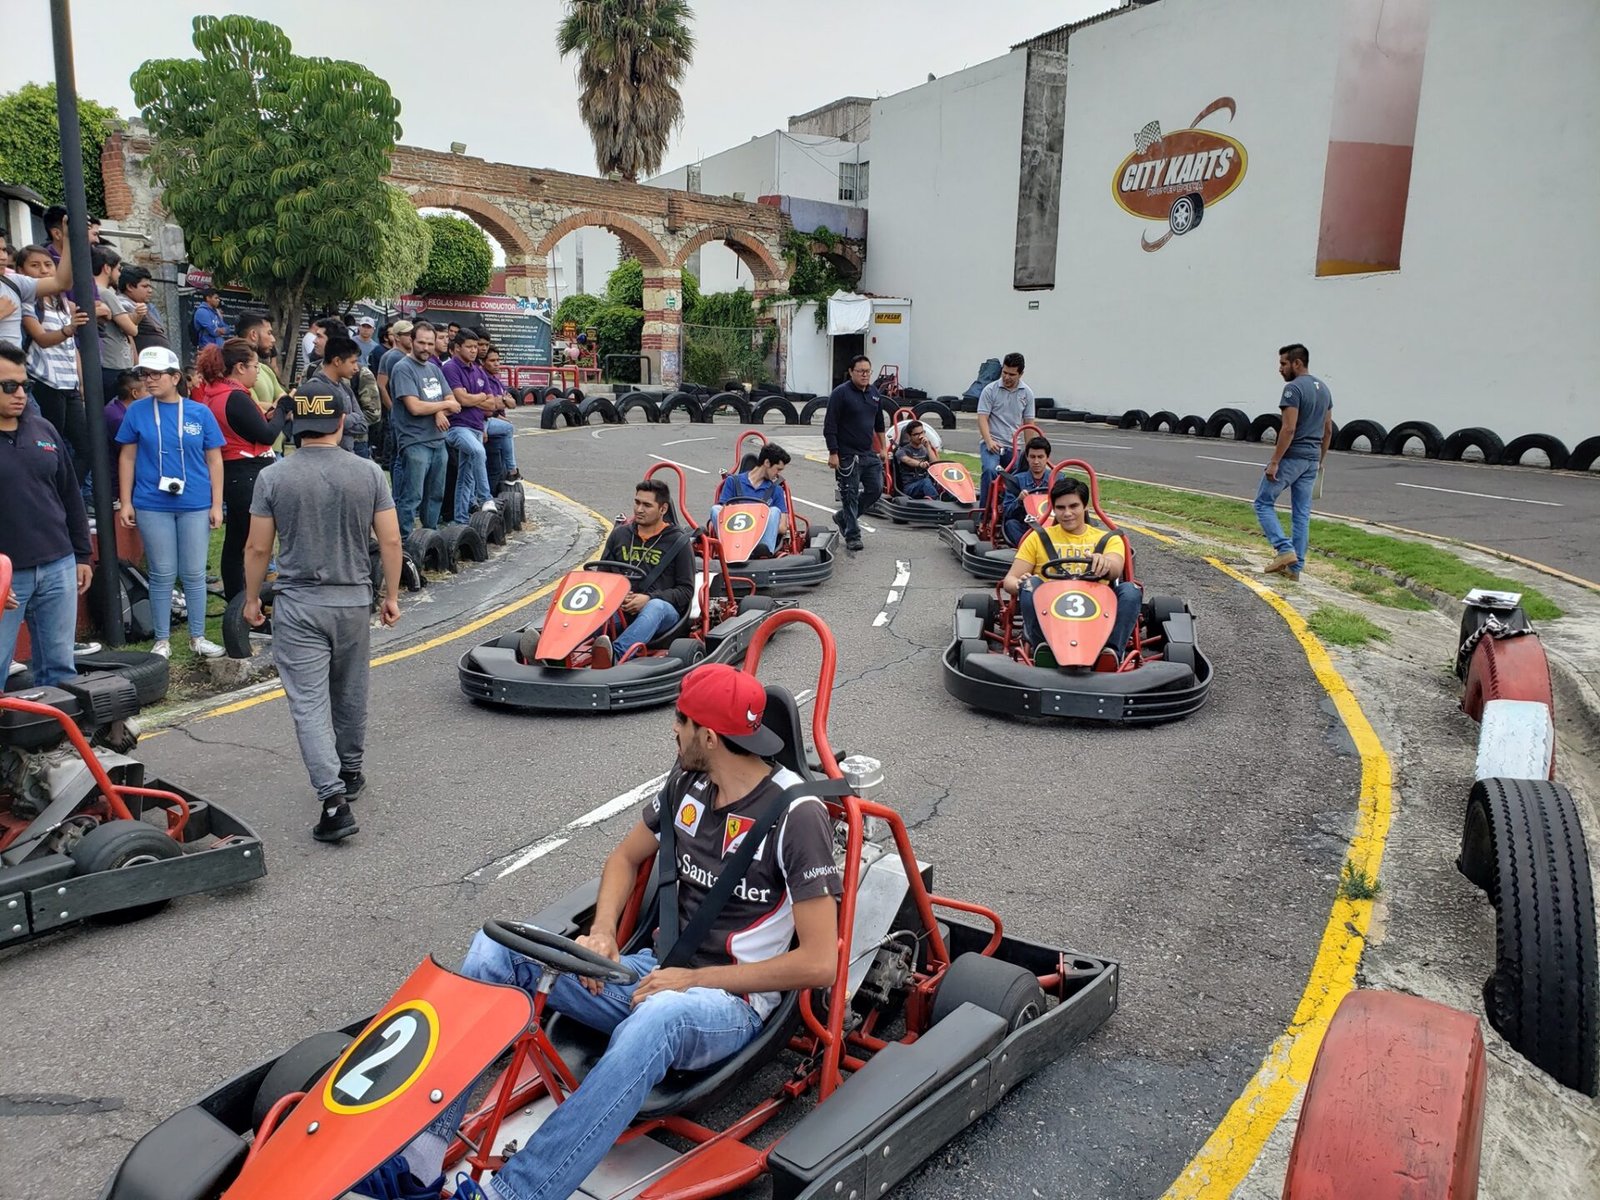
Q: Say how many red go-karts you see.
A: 7